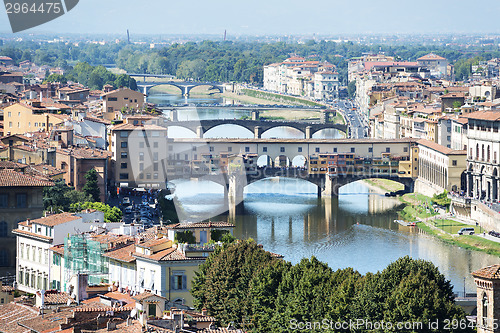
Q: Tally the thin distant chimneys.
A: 2